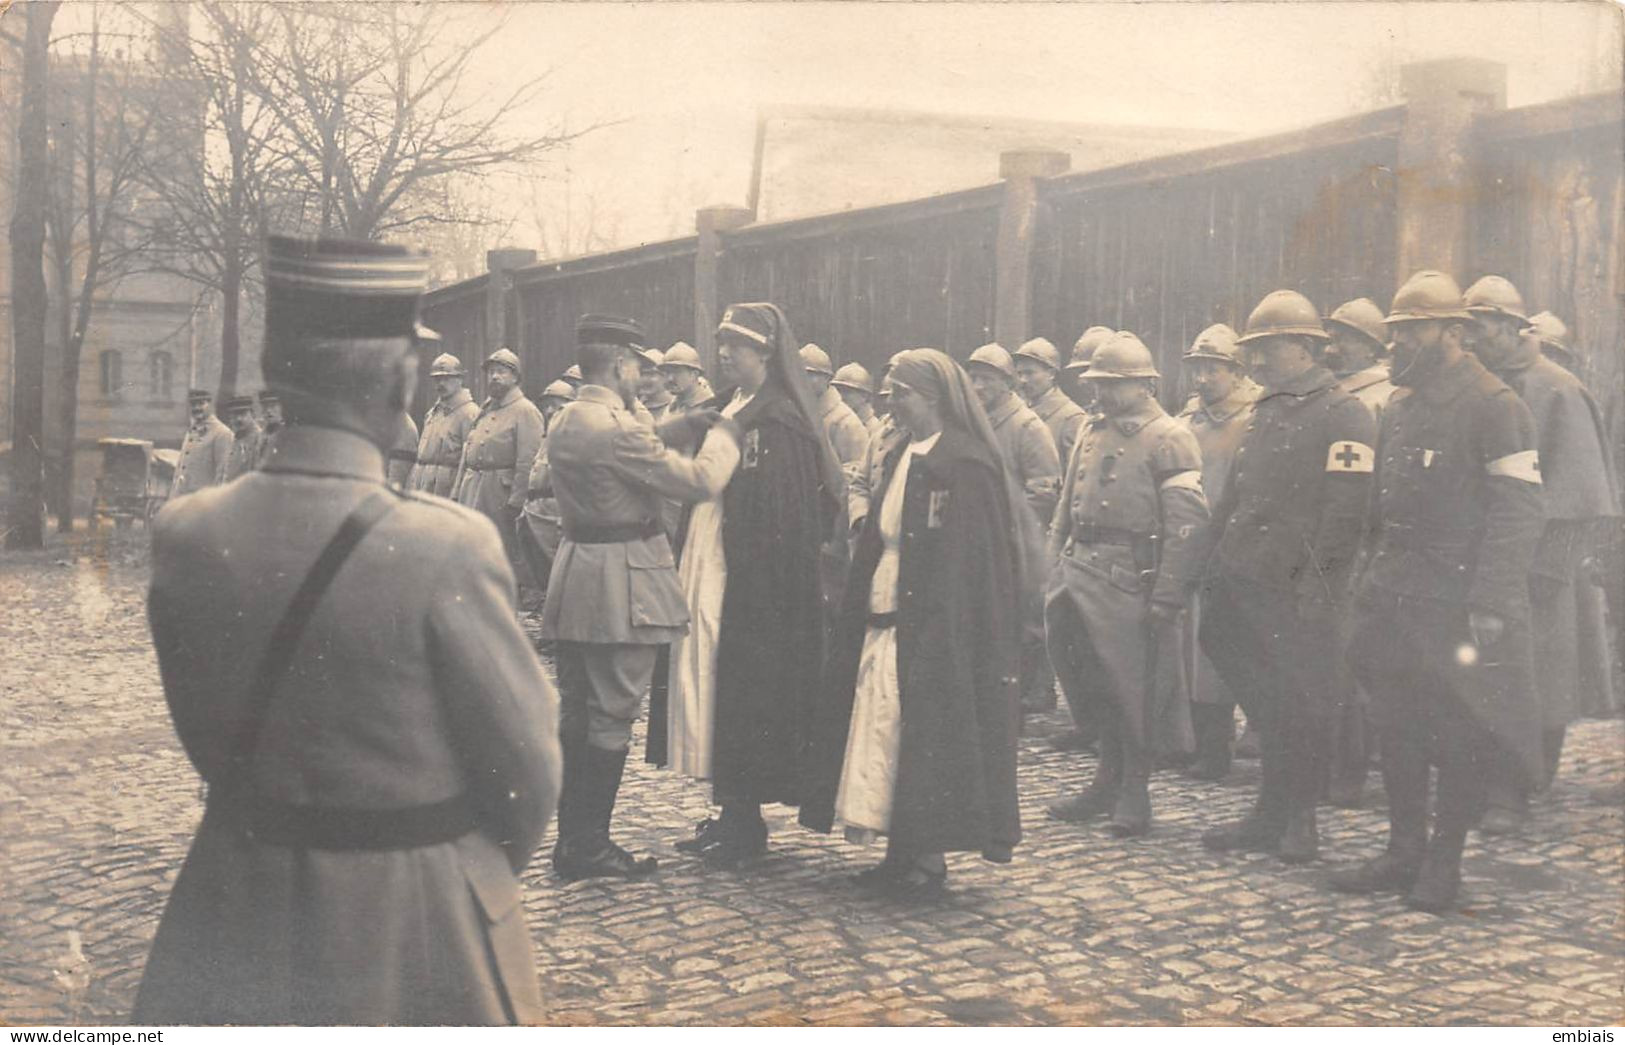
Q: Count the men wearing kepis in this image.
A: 5